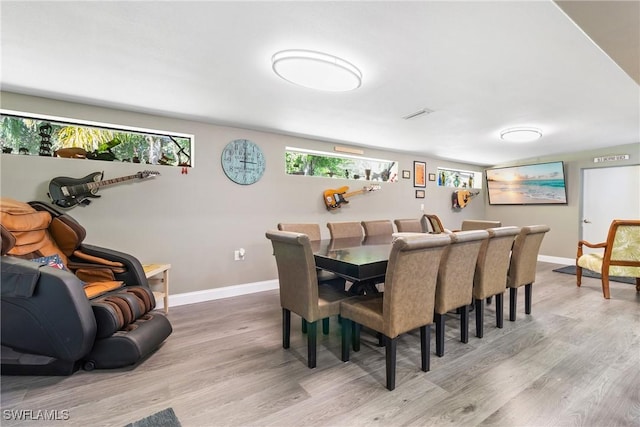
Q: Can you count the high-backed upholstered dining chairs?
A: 10